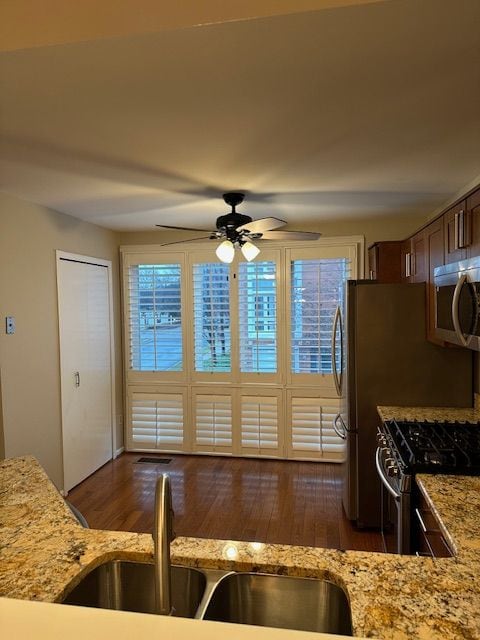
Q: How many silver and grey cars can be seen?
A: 0